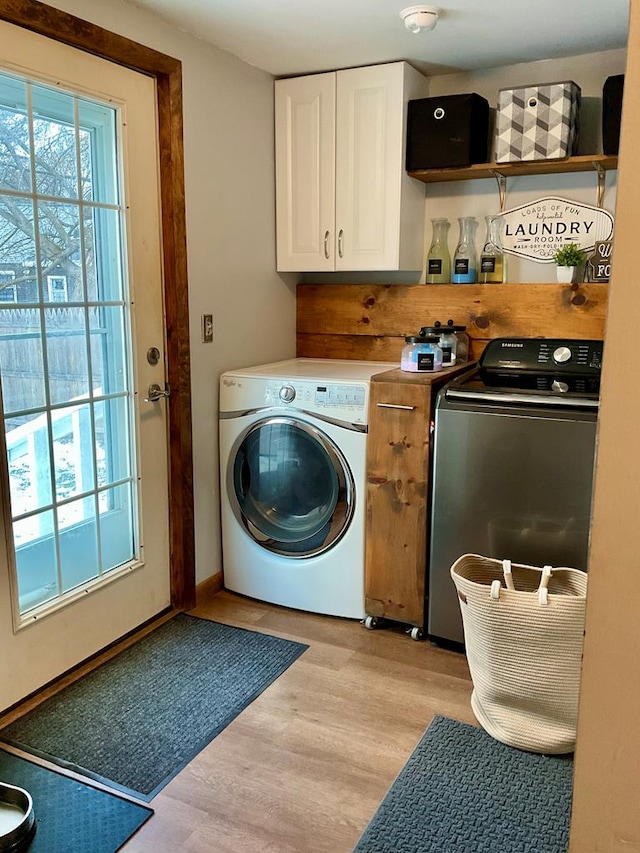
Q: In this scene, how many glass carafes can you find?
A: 3